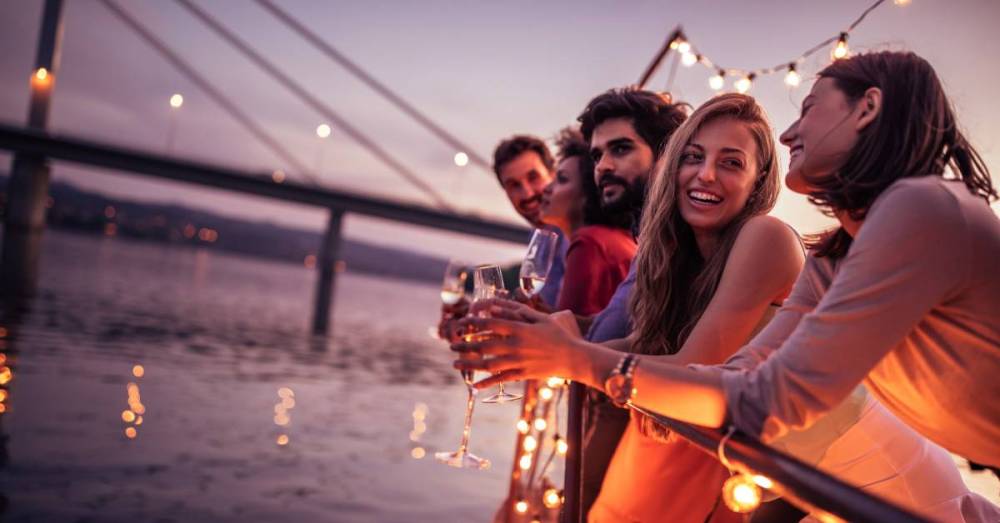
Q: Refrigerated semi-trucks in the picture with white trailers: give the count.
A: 0